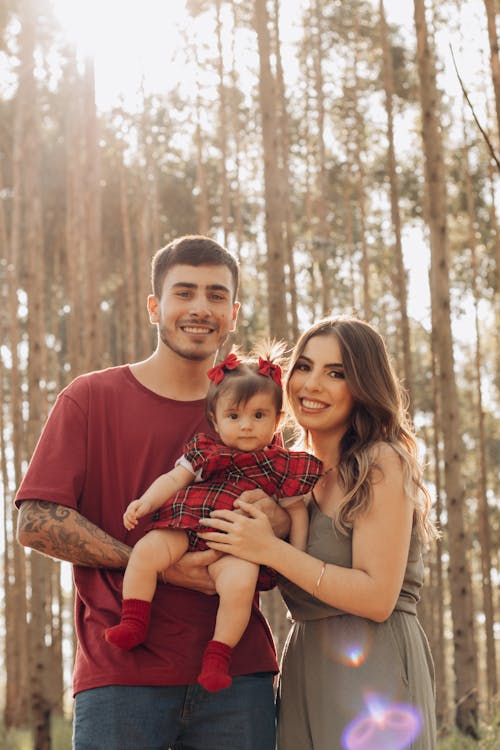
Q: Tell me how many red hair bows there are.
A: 2